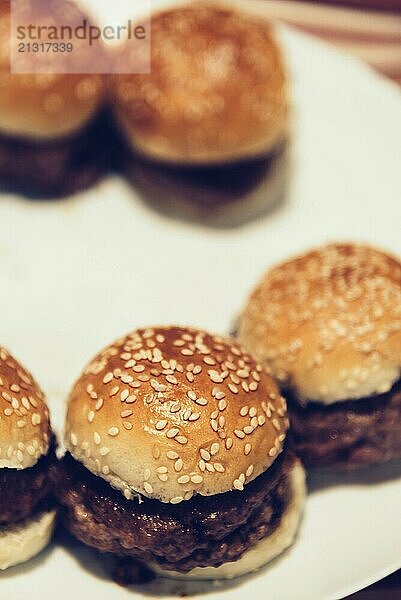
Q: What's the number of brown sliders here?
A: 5